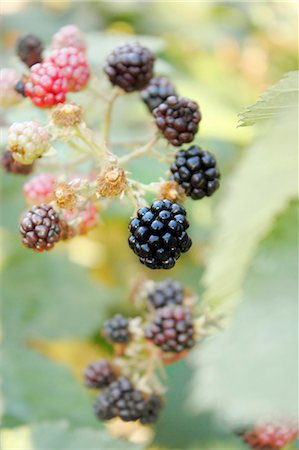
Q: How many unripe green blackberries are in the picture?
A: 1